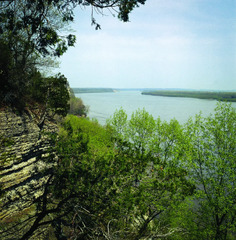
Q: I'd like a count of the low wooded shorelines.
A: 2